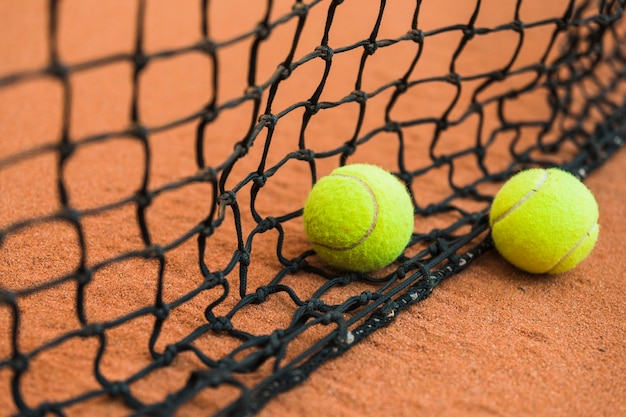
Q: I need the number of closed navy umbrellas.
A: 0